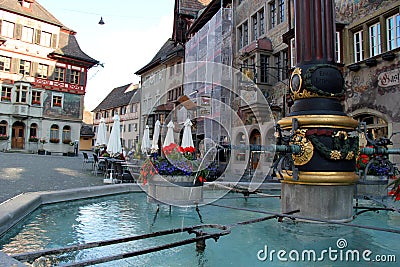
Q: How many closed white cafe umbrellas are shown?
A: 6